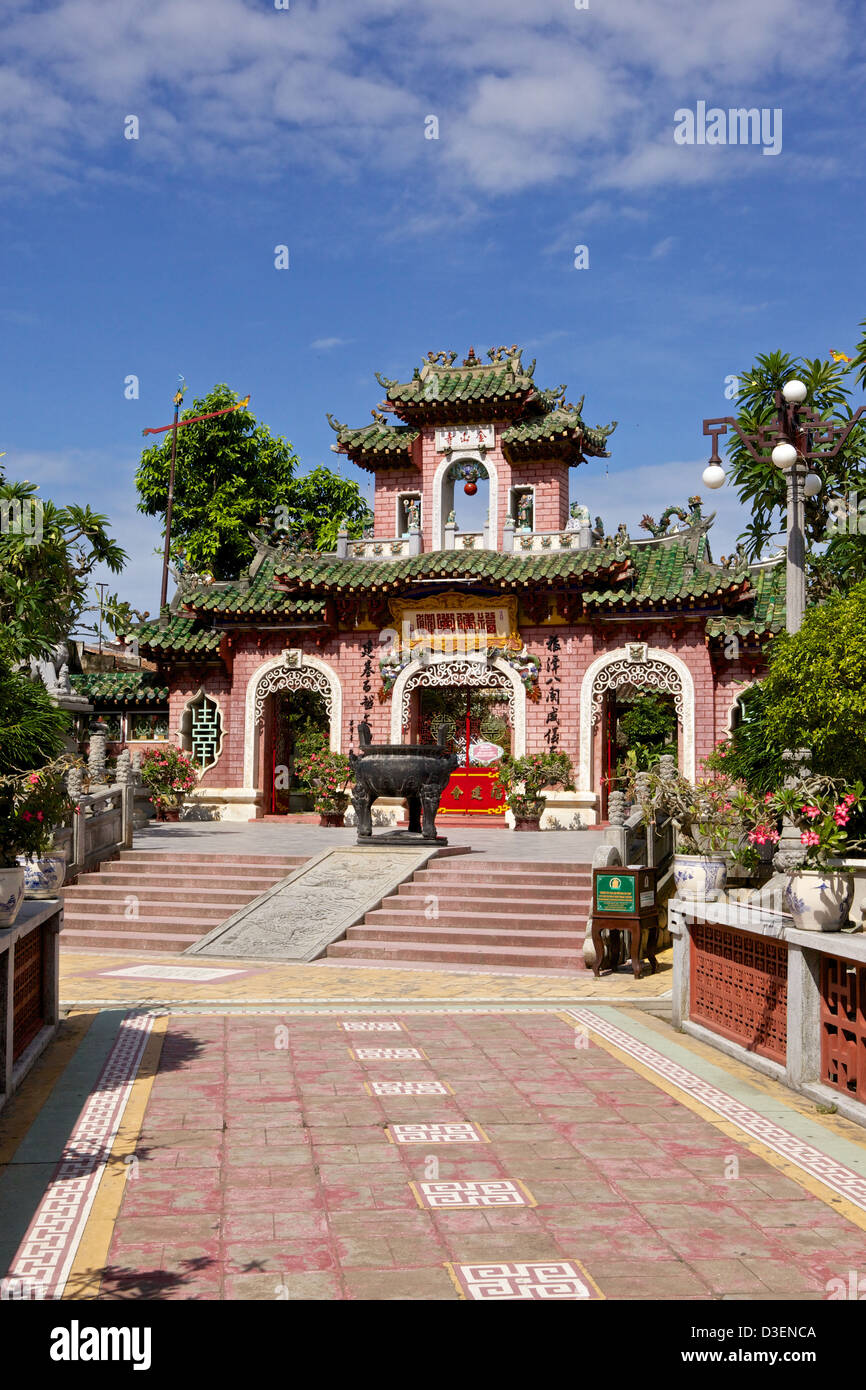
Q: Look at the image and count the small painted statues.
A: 2